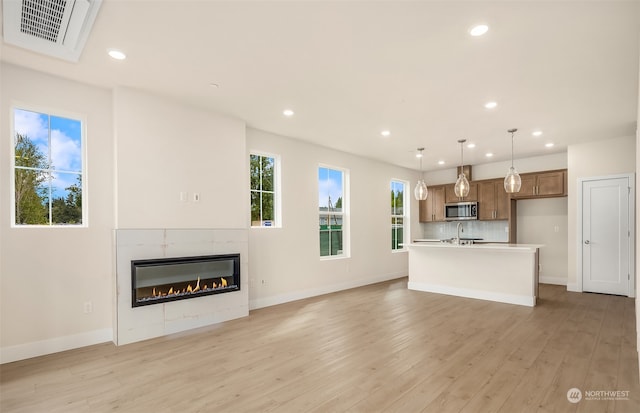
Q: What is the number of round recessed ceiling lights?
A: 11